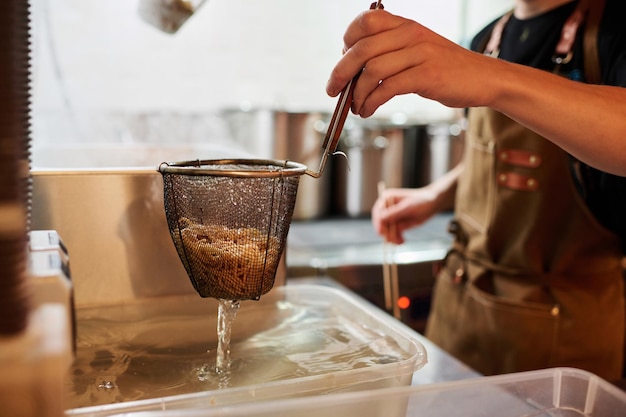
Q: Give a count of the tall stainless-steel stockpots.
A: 3